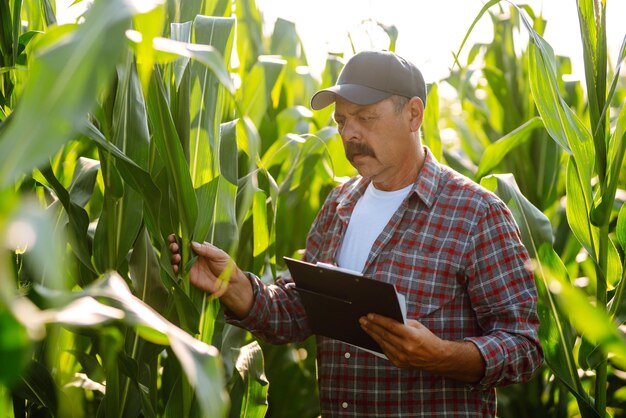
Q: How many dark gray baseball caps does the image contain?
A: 1